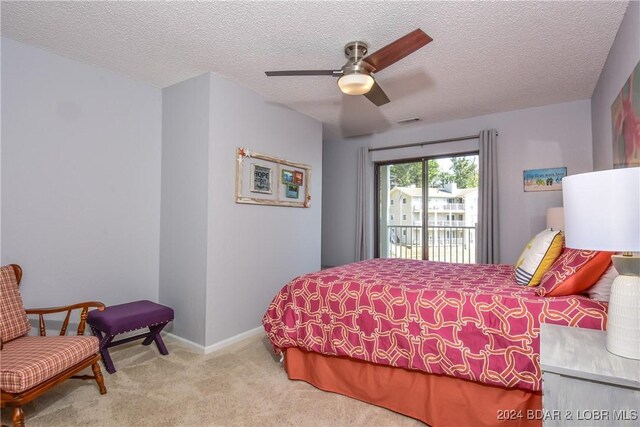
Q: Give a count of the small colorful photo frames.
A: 3